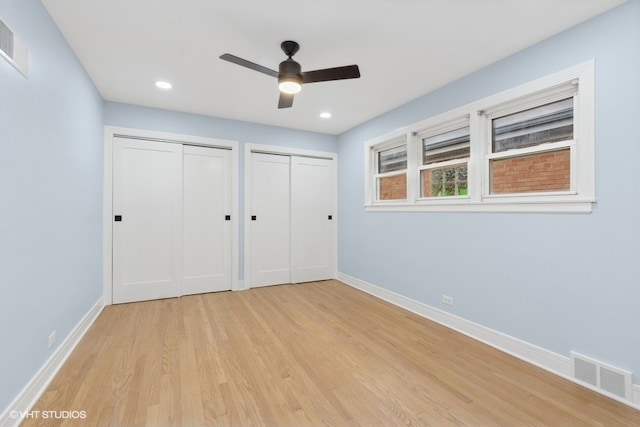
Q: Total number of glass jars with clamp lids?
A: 0